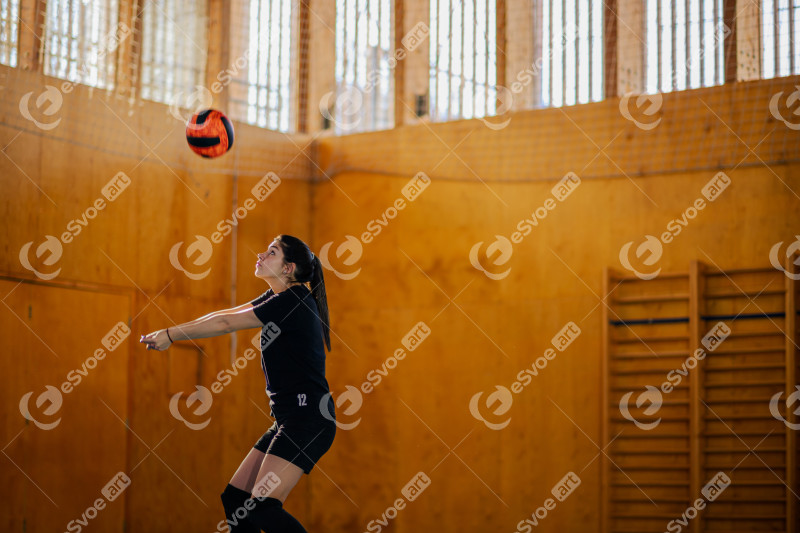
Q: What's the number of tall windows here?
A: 9